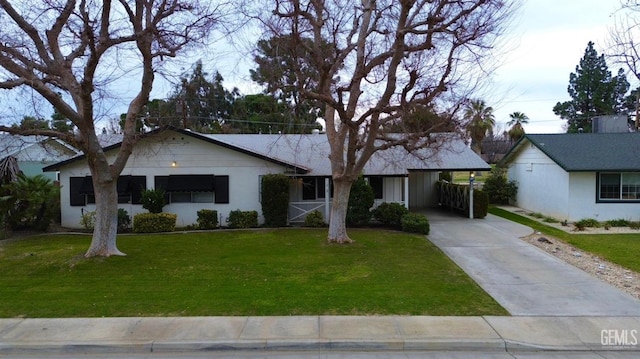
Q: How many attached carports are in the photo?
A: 1